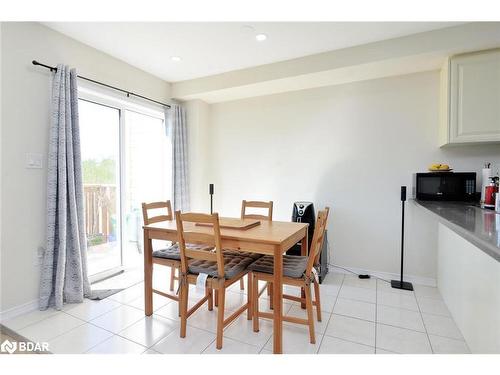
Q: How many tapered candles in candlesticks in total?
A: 0